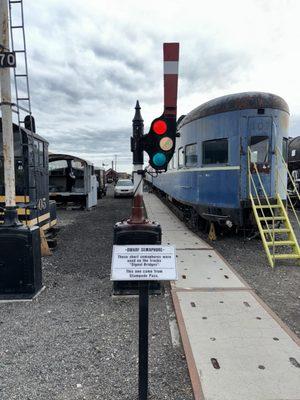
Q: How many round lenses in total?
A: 3